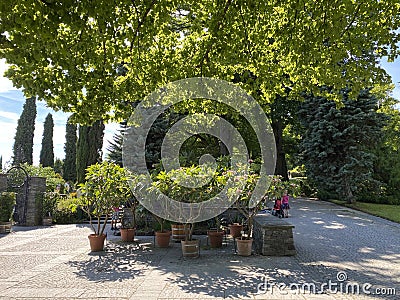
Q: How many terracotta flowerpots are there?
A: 6